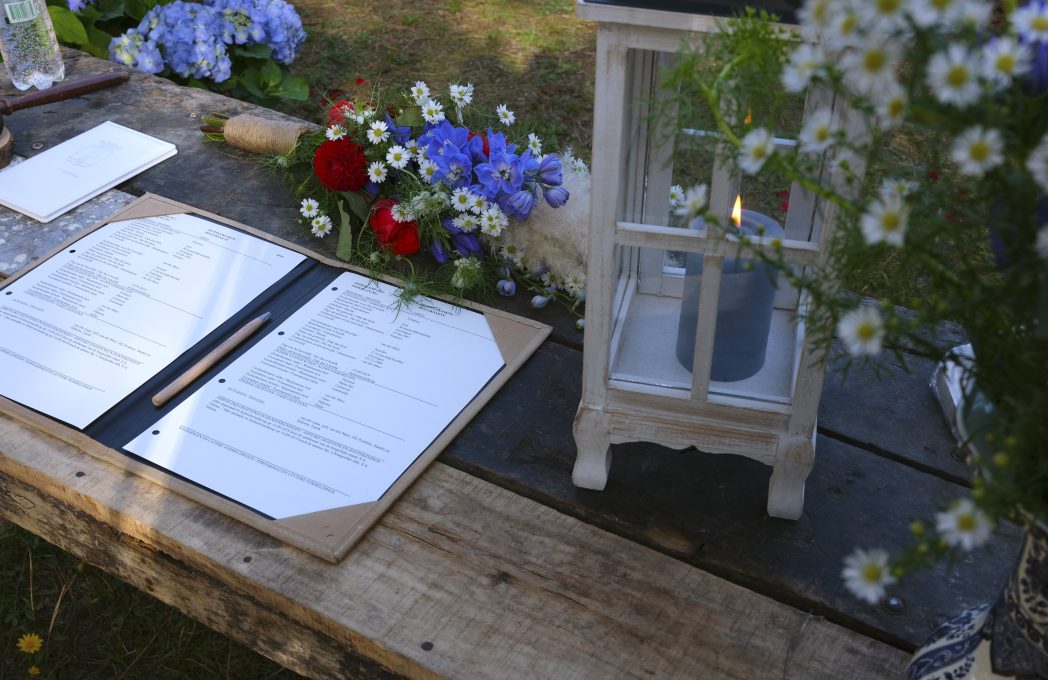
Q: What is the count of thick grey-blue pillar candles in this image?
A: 1